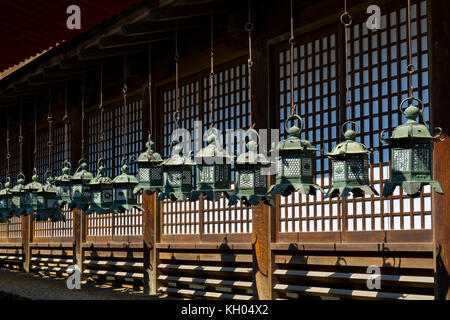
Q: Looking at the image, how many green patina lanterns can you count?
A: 15